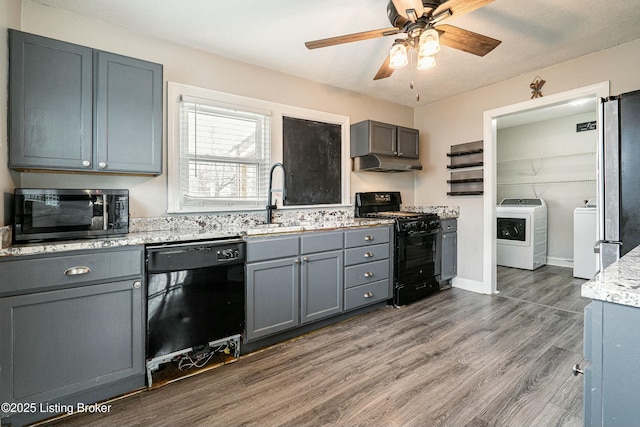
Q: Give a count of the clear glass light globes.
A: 3